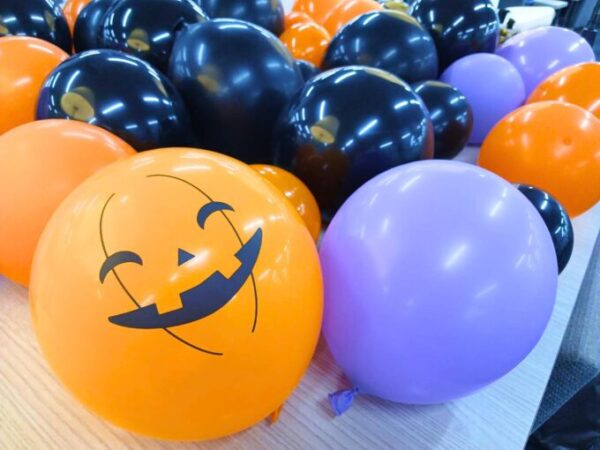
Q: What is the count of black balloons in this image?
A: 12